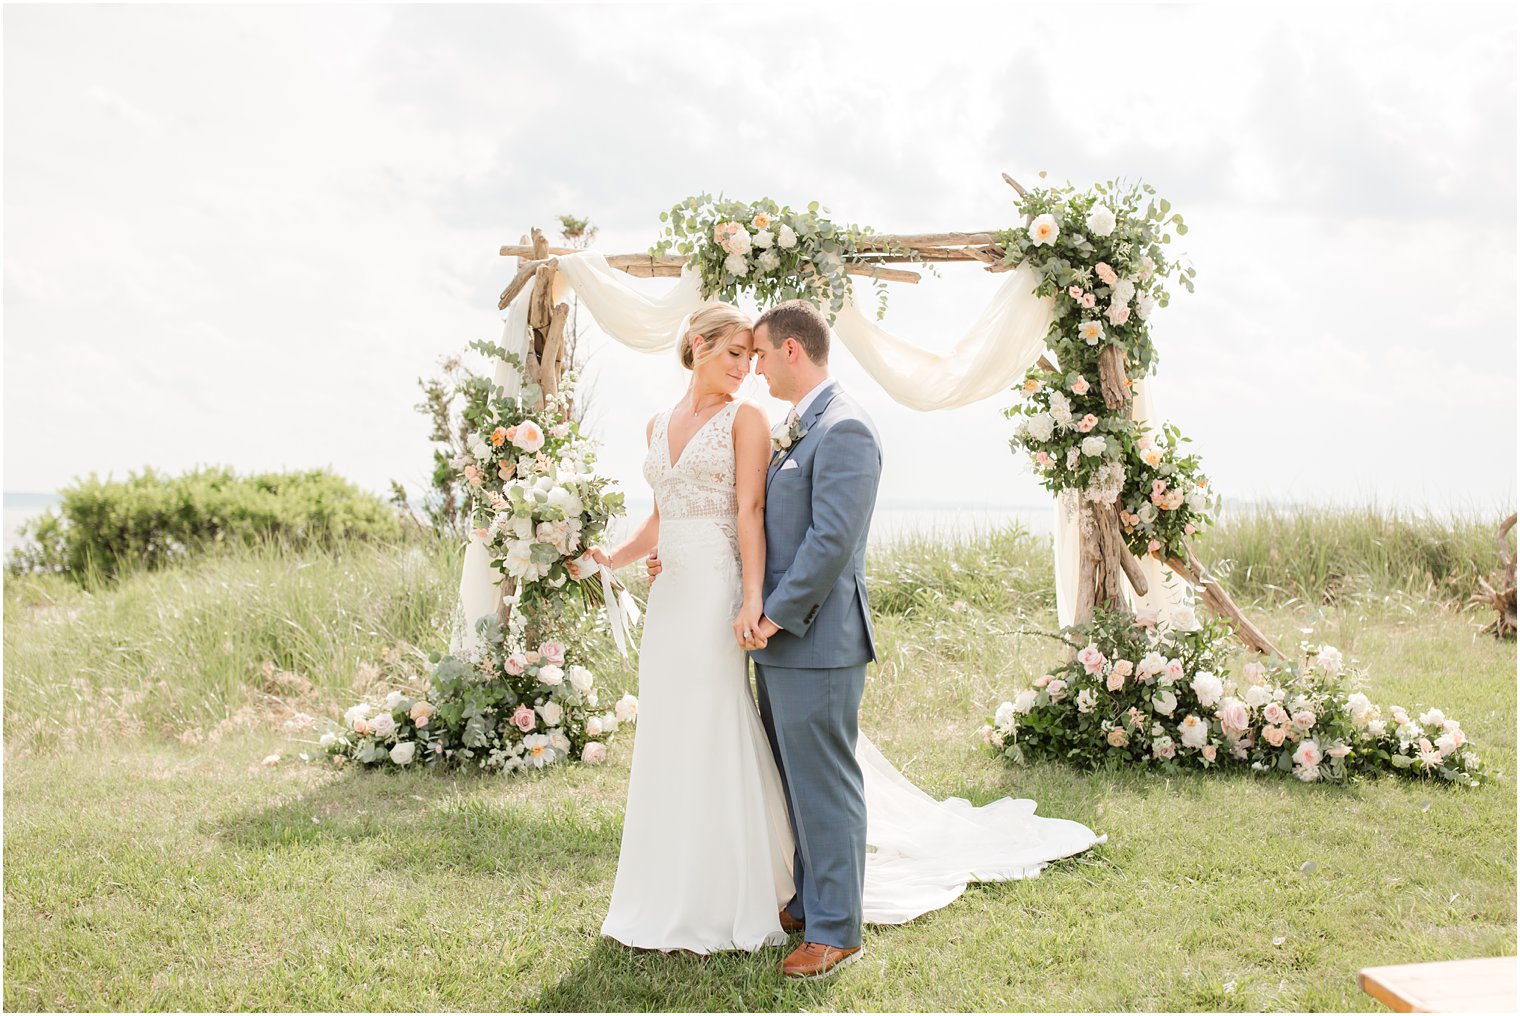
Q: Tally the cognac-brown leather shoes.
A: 2